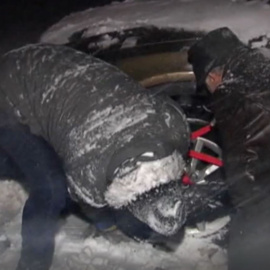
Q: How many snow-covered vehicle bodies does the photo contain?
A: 1